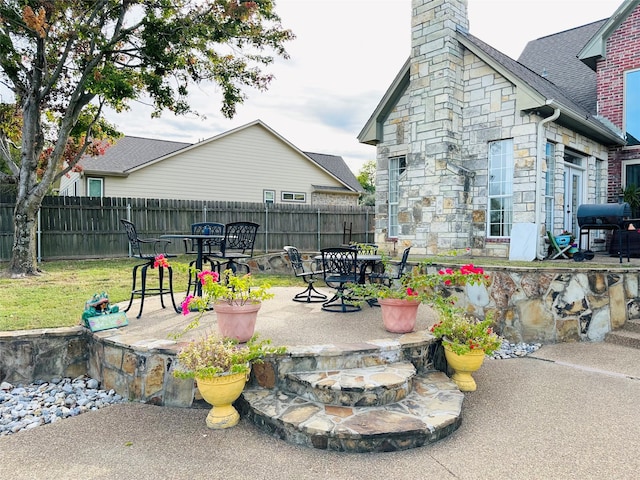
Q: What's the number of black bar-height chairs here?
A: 3